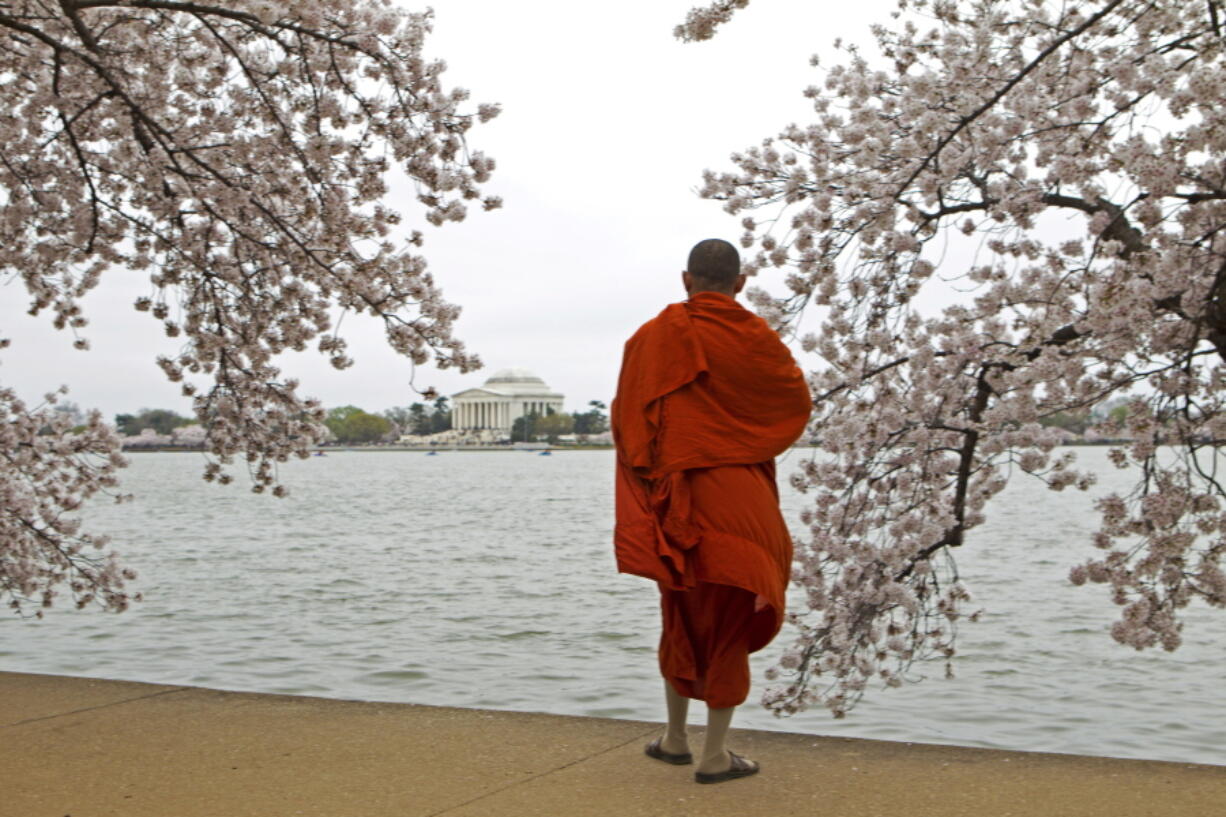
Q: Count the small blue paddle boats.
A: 3